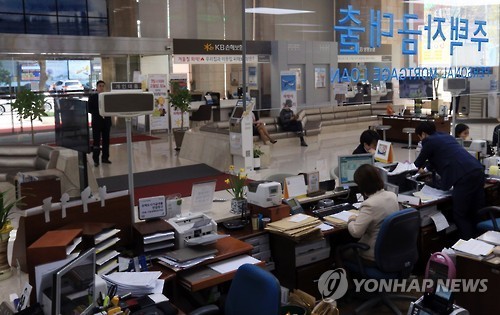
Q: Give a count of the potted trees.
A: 2